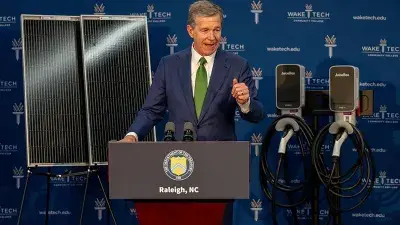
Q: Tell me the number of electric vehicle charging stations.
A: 2